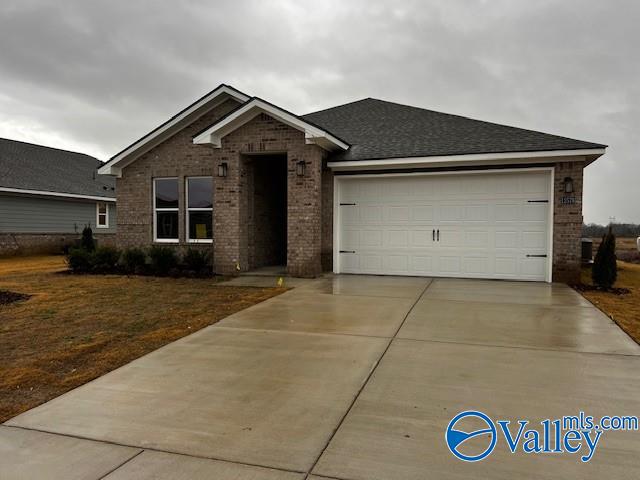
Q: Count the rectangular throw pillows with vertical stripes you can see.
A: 0